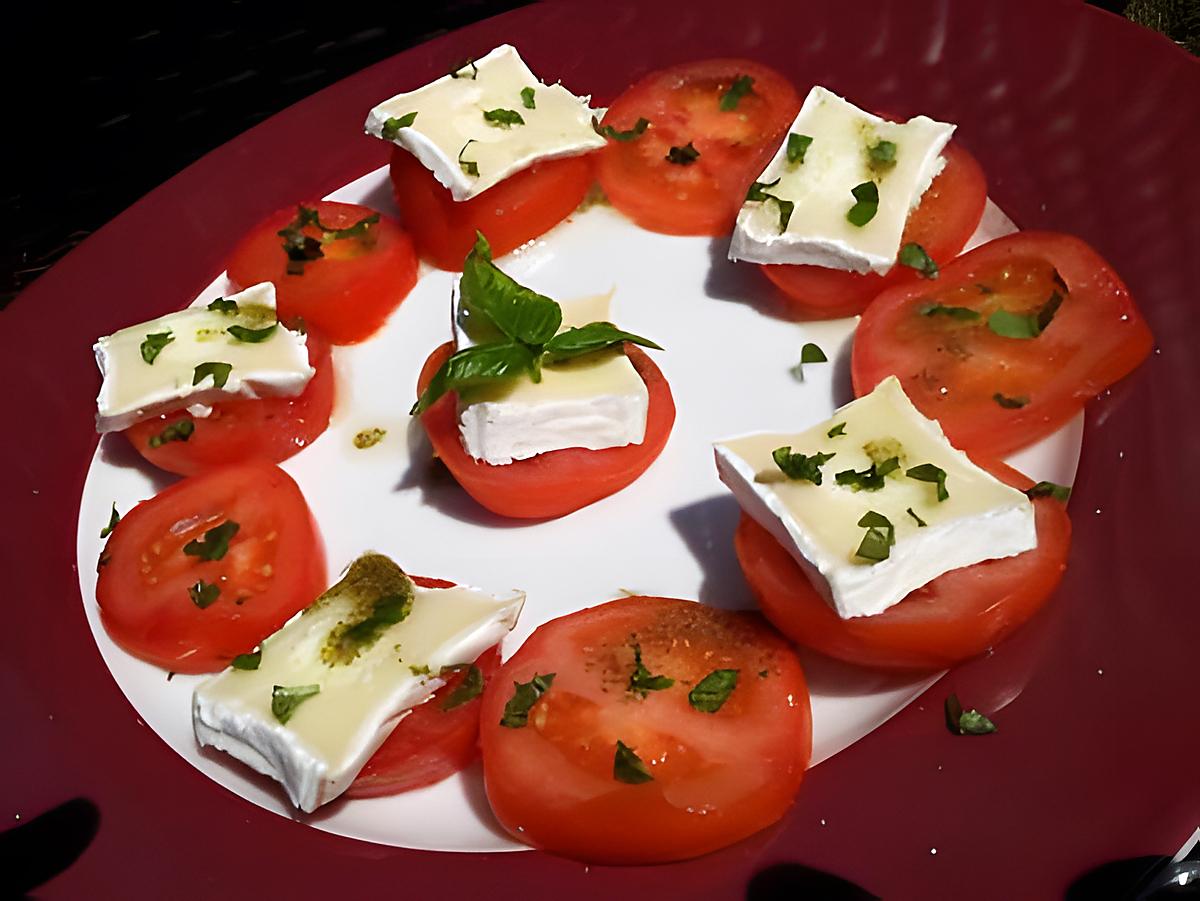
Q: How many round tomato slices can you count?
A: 11